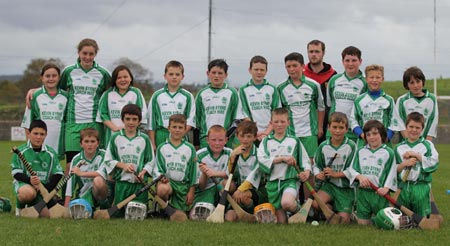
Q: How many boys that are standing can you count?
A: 7